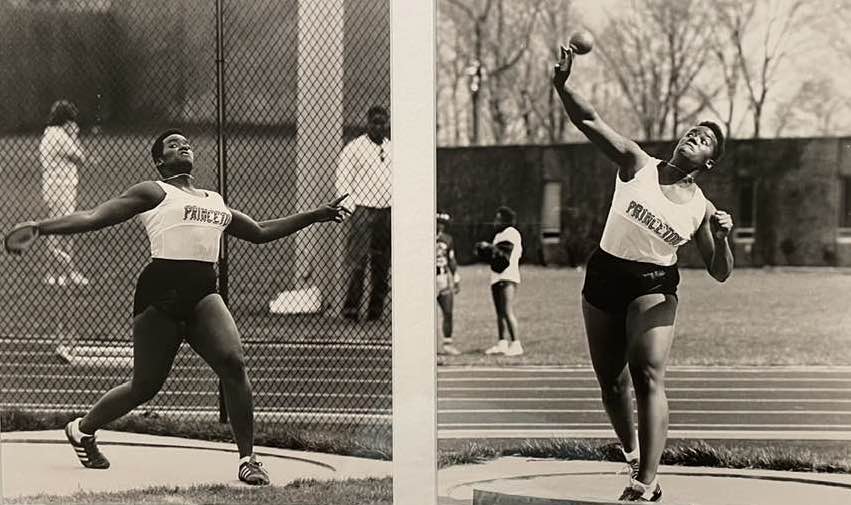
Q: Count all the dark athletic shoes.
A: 4